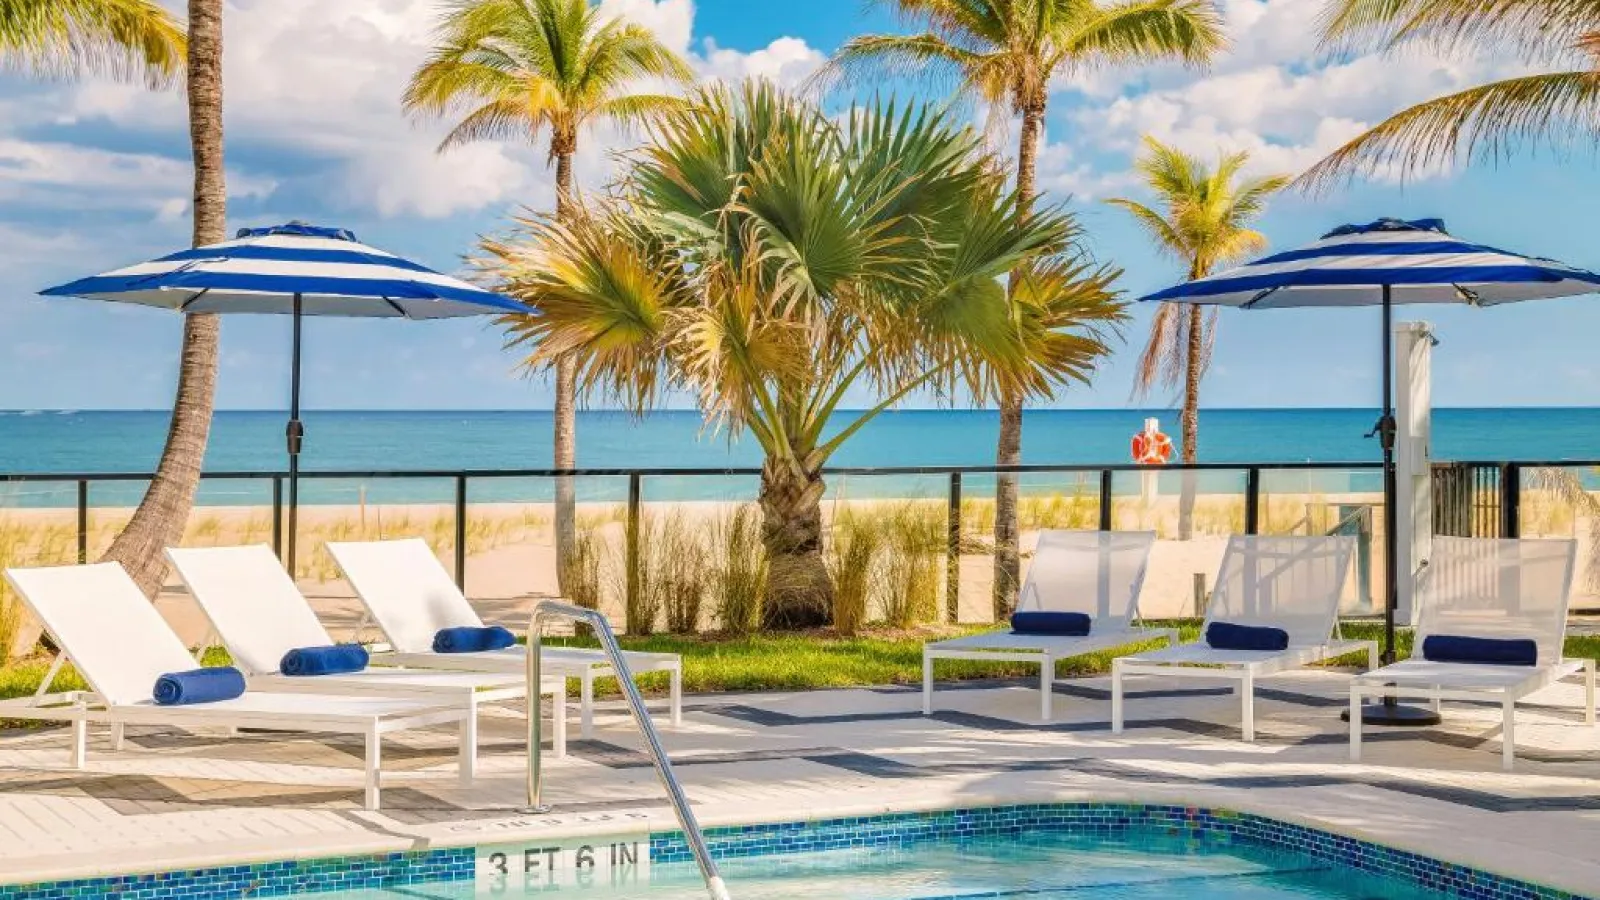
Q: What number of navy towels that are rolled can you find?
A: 6